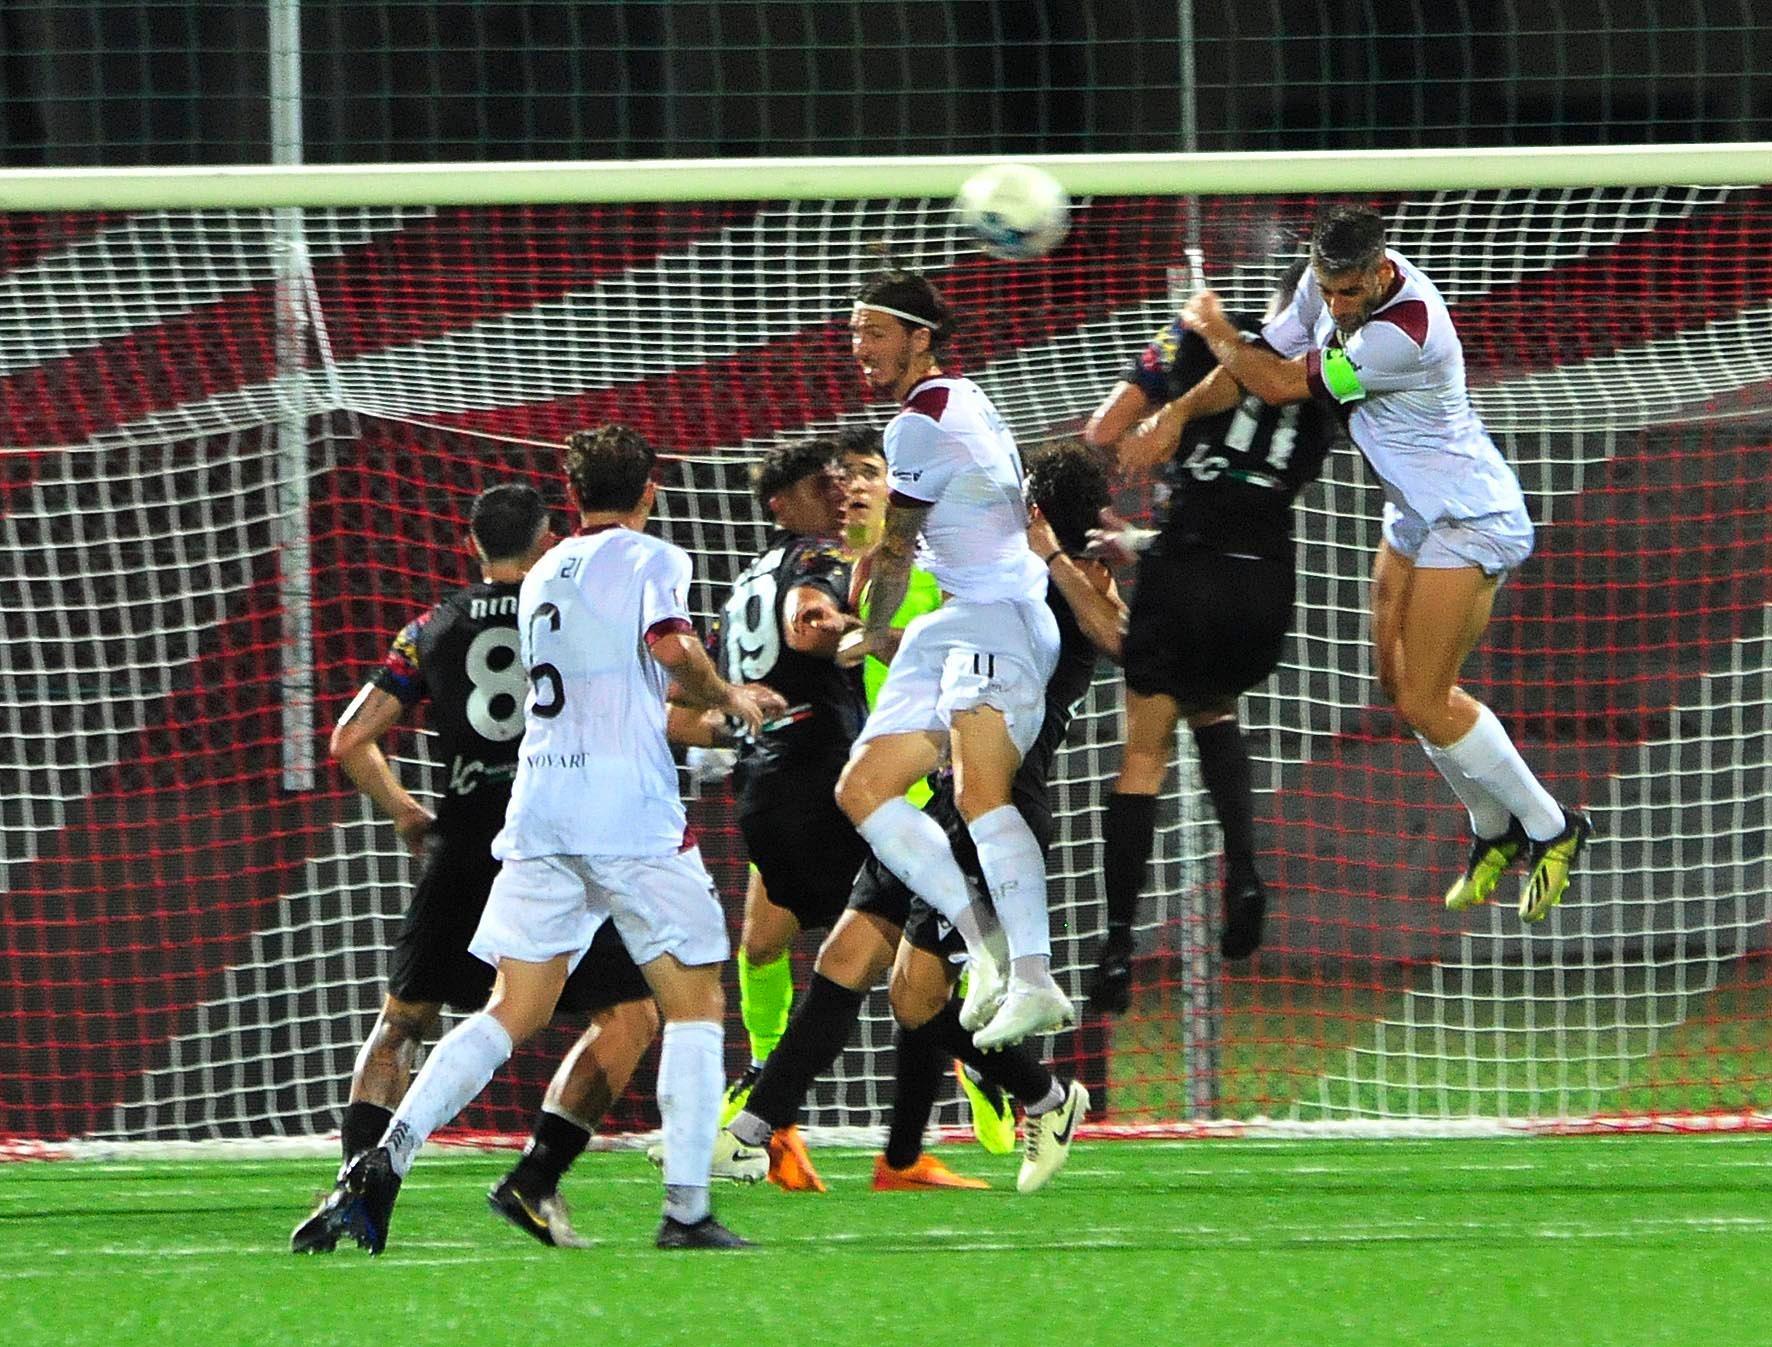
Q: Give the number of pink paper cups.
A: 0